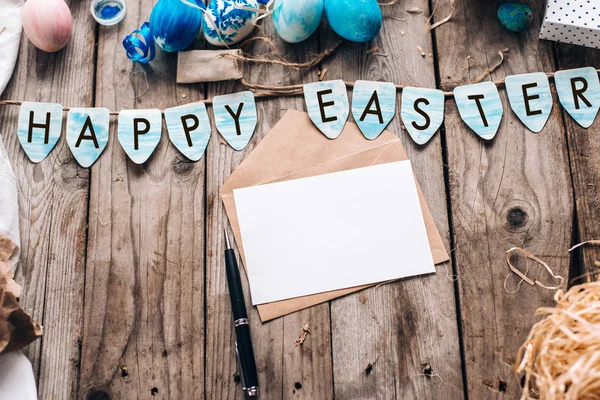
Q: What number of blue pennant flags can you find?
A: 11